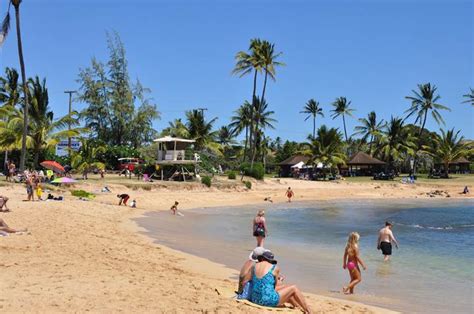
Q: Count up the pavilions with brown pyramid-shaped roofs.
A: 3